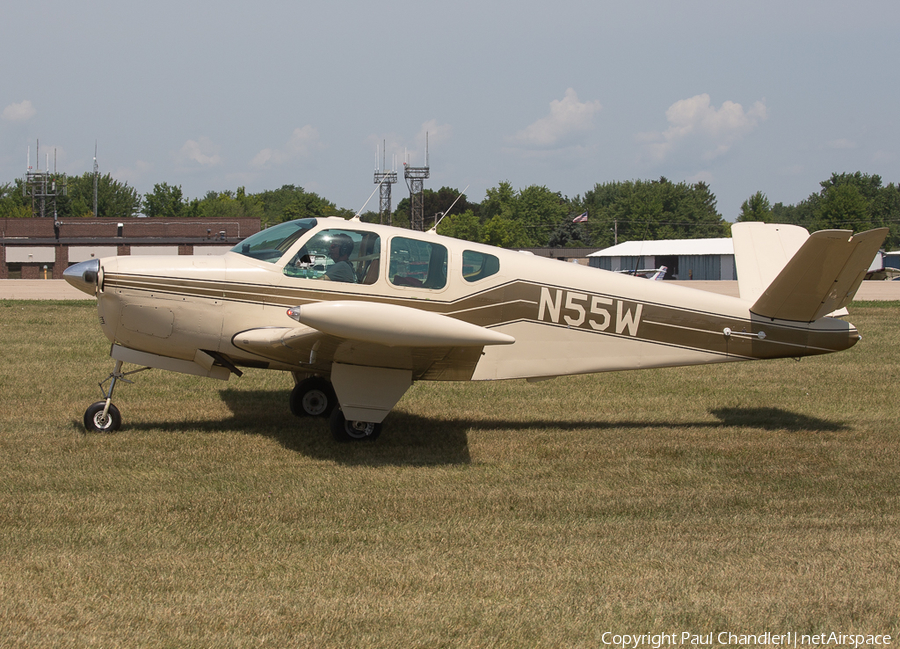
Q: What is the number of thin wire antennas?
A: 2